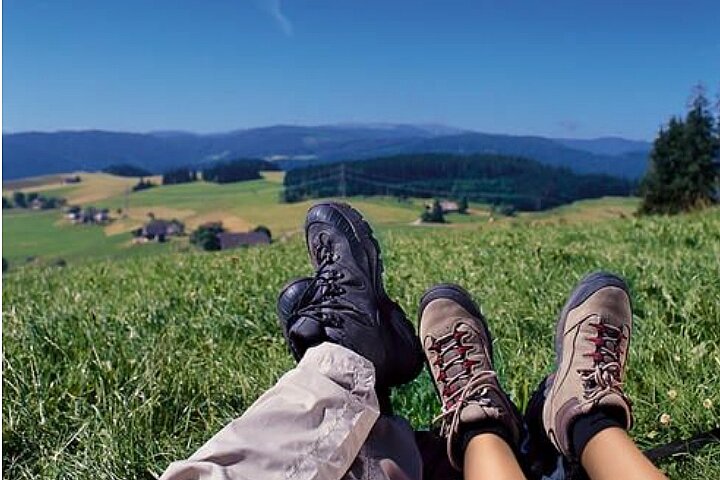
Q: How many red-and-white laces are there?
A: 2